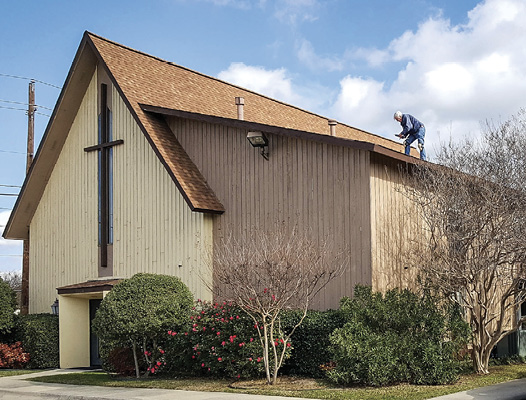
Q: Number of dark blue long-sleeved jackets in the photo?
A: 1